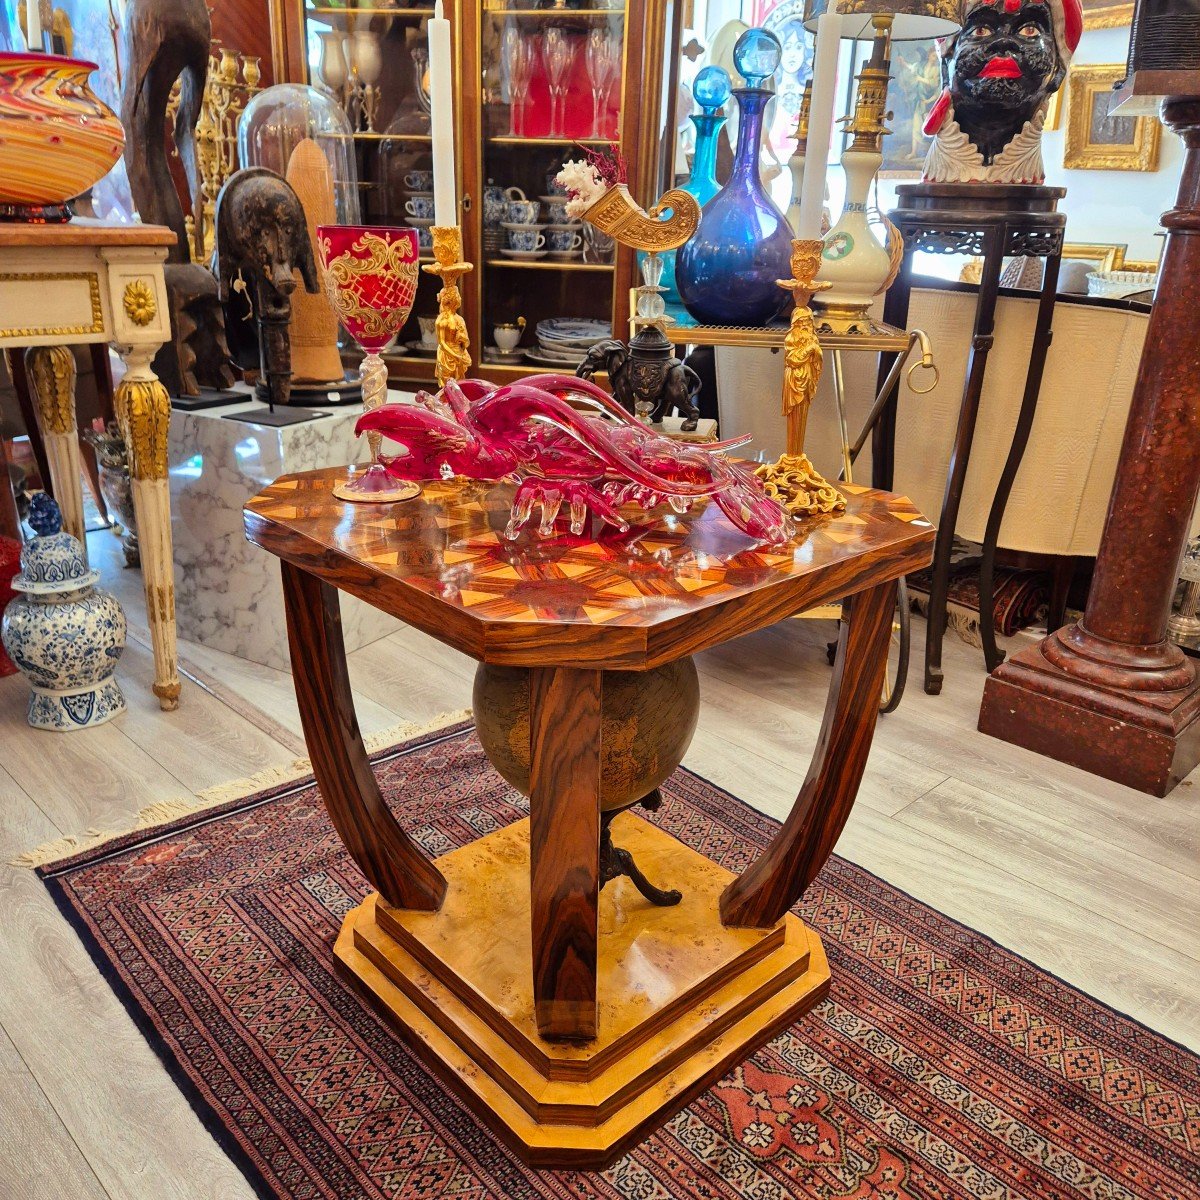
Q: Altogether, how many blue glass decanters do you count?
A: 2